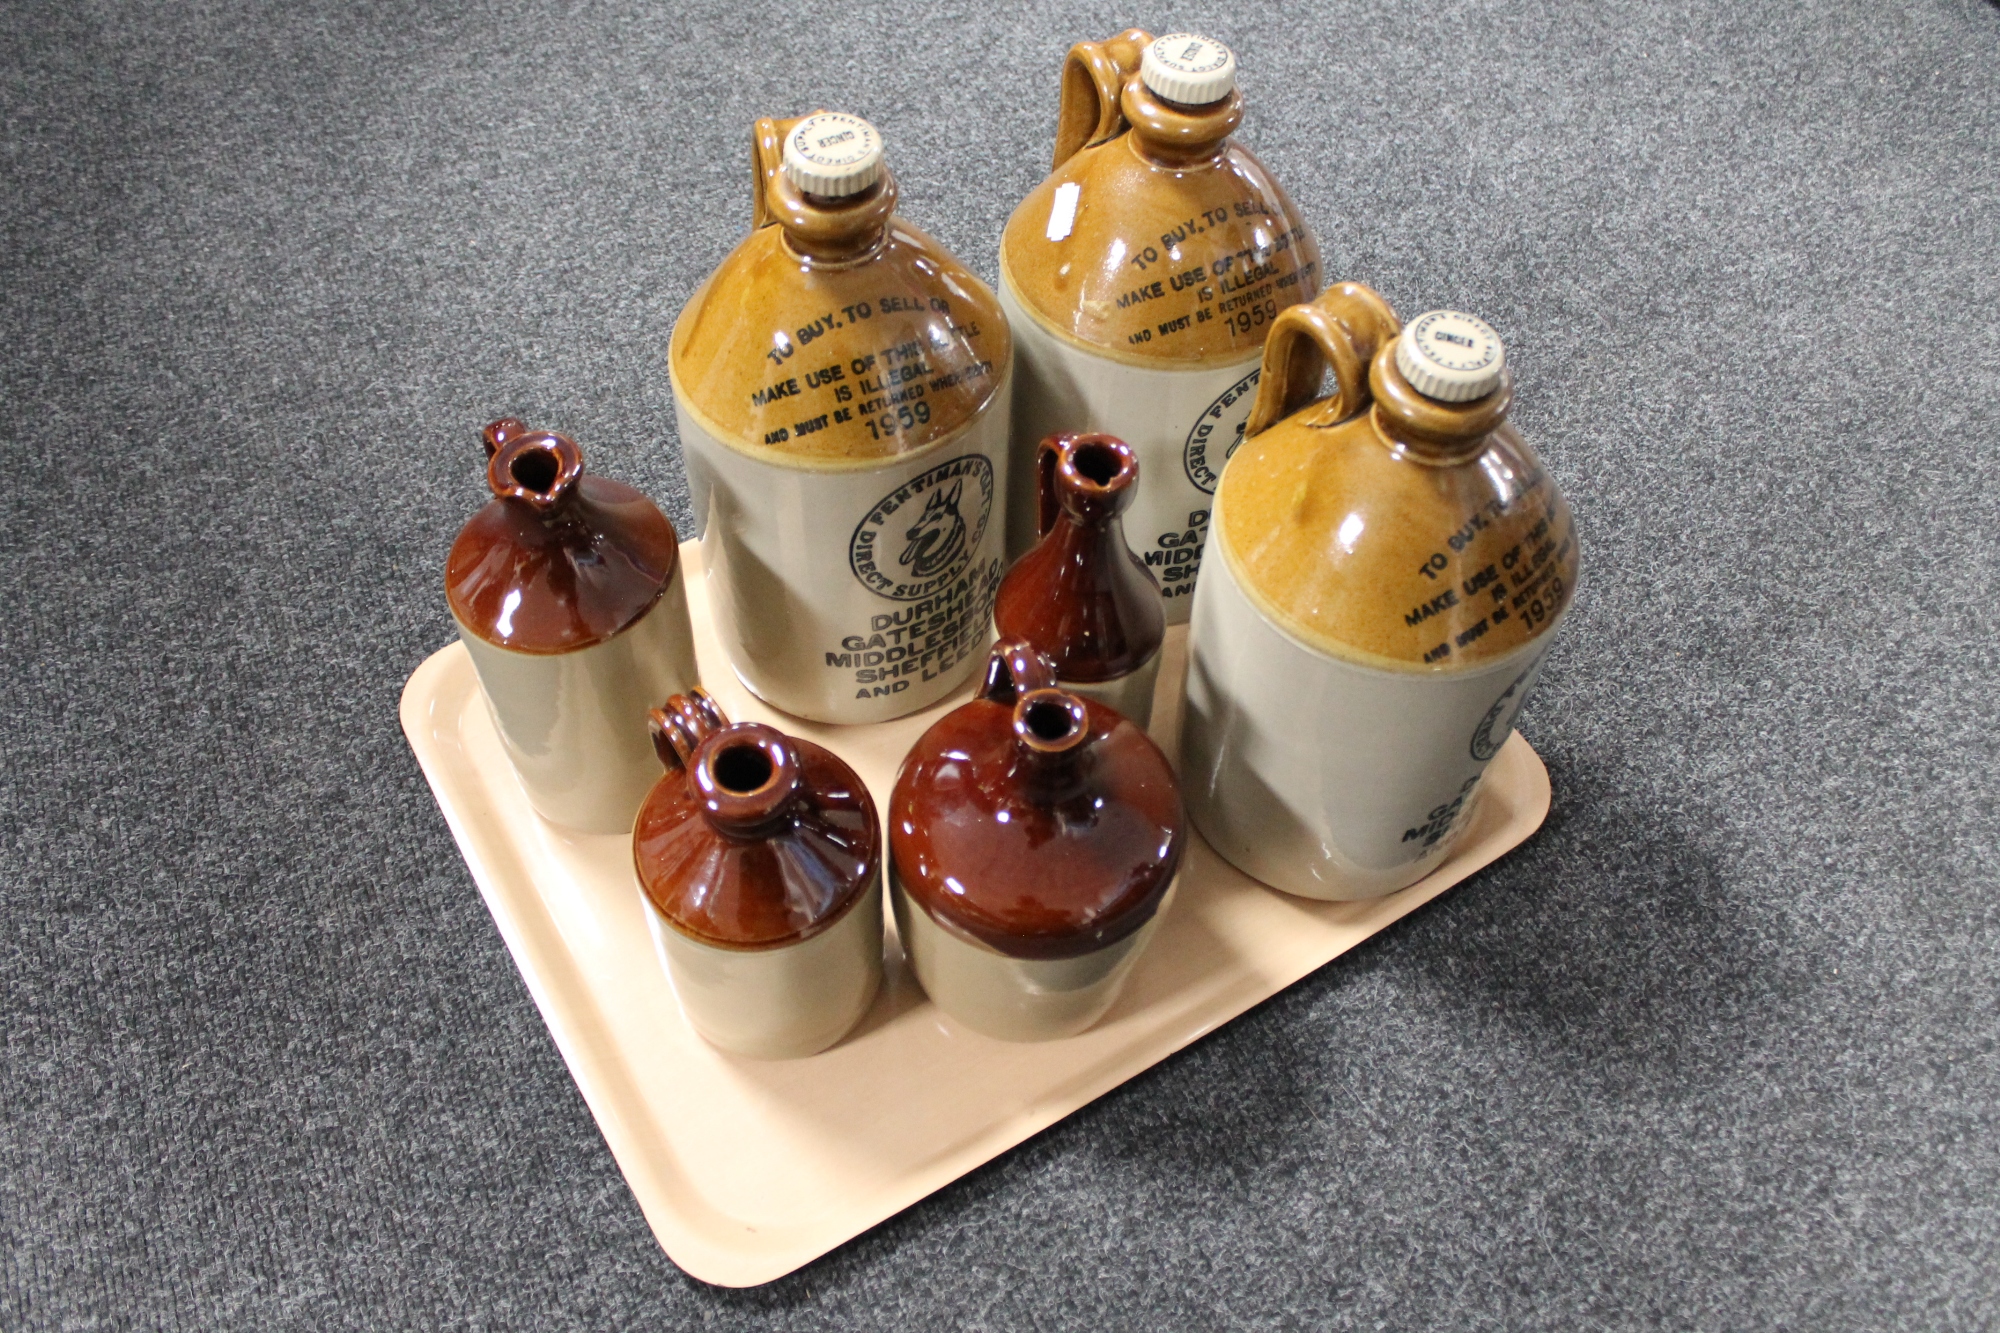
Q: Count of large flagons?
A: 3